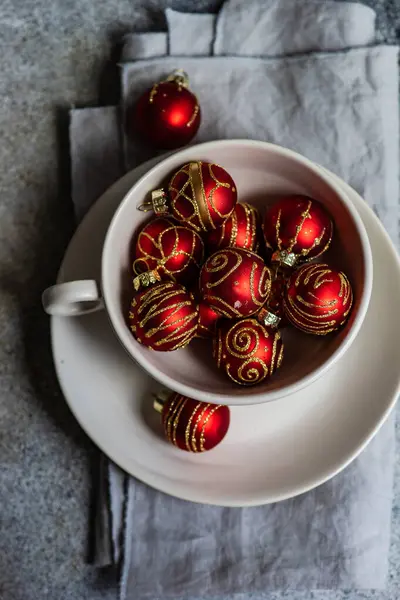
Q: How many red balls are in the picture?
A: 11